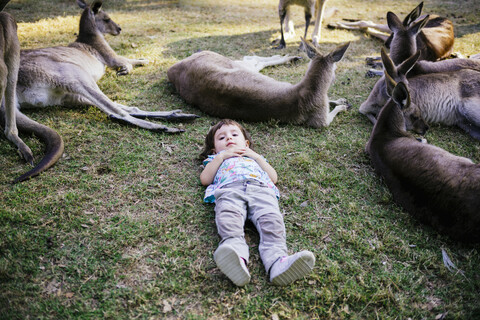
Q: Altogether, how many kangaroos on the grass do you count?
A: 8